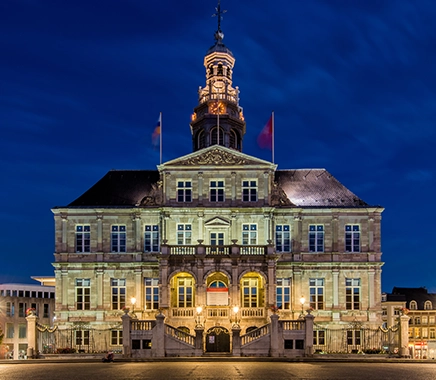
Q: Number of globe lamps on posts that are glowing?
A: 4